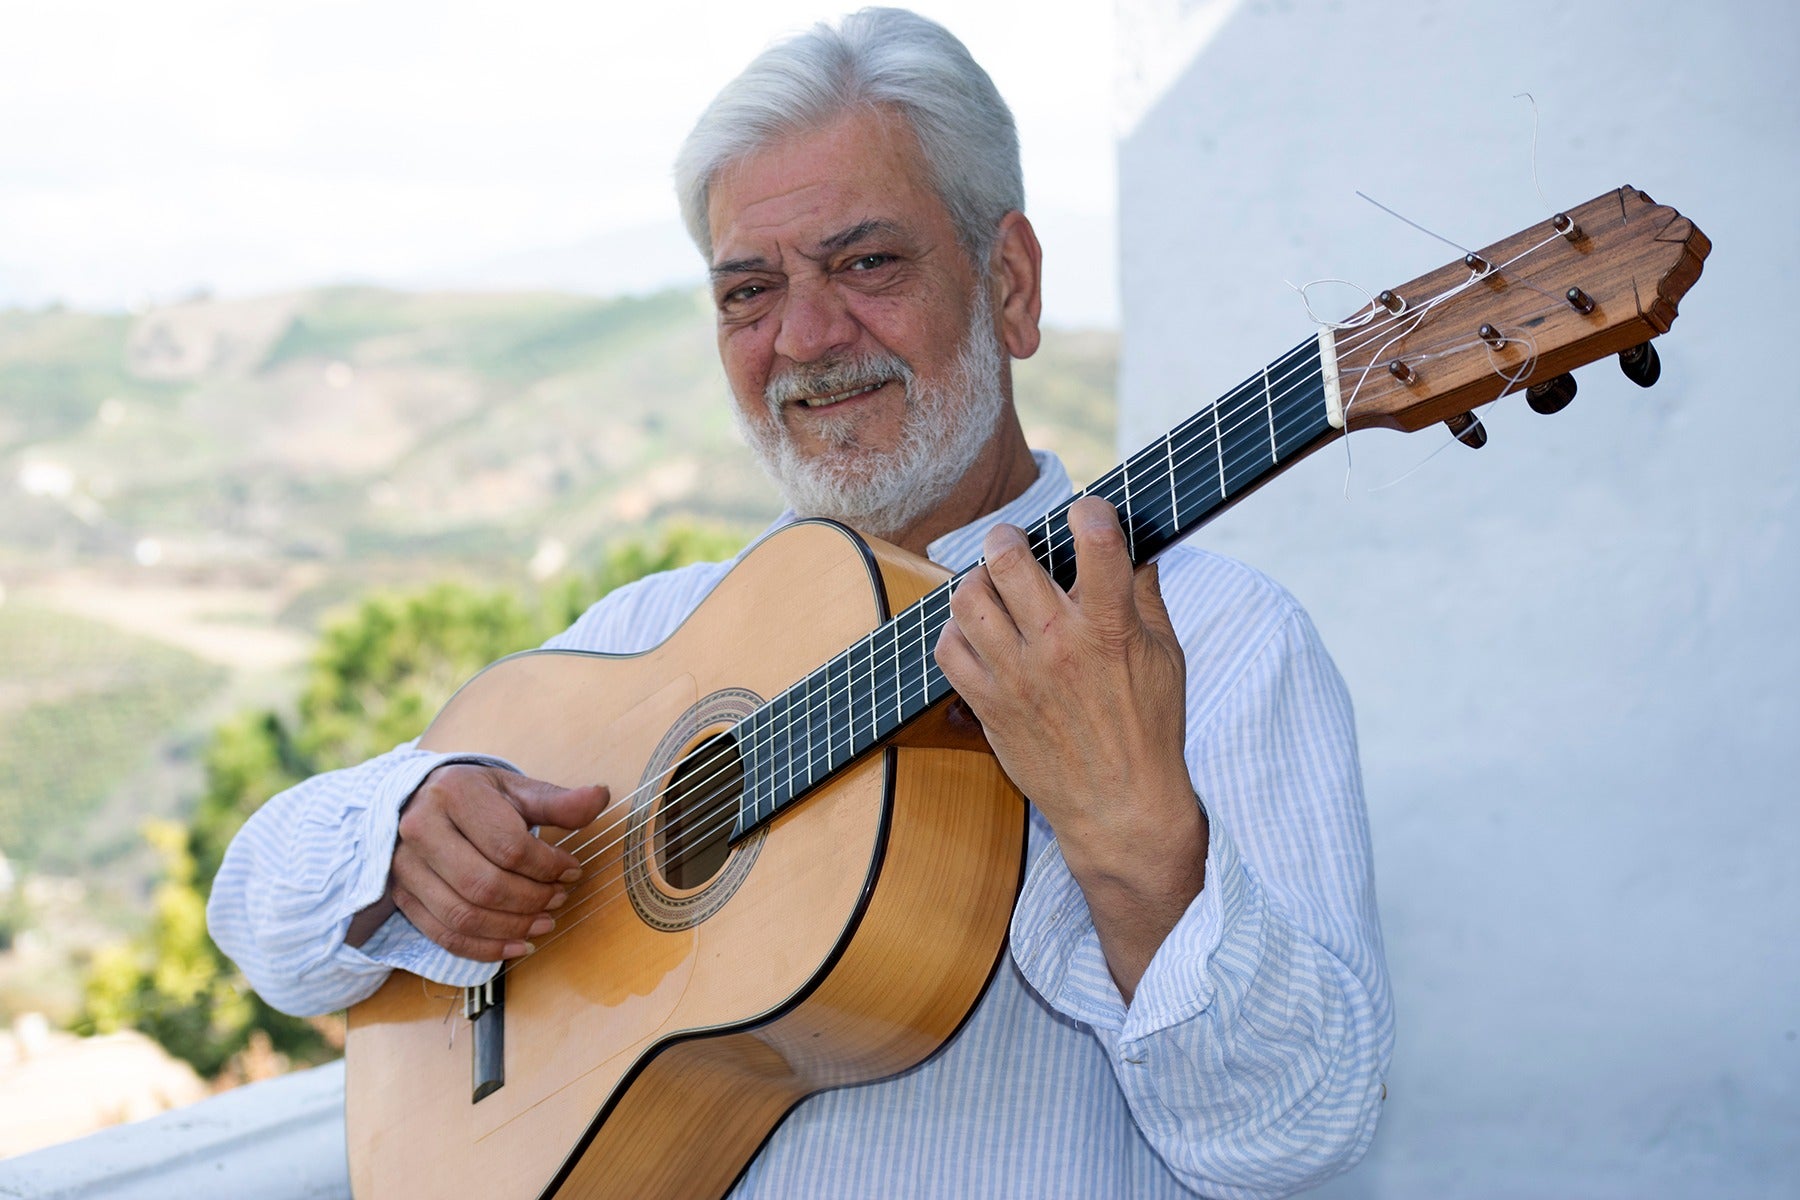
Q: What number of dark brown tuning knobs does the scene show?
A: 3